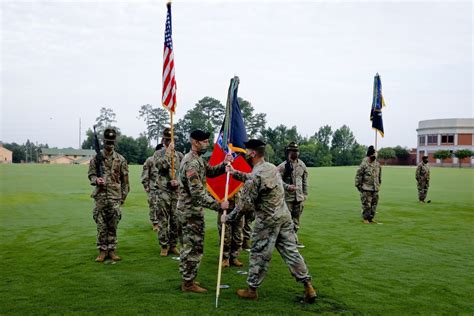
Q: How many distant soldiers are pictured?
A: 2